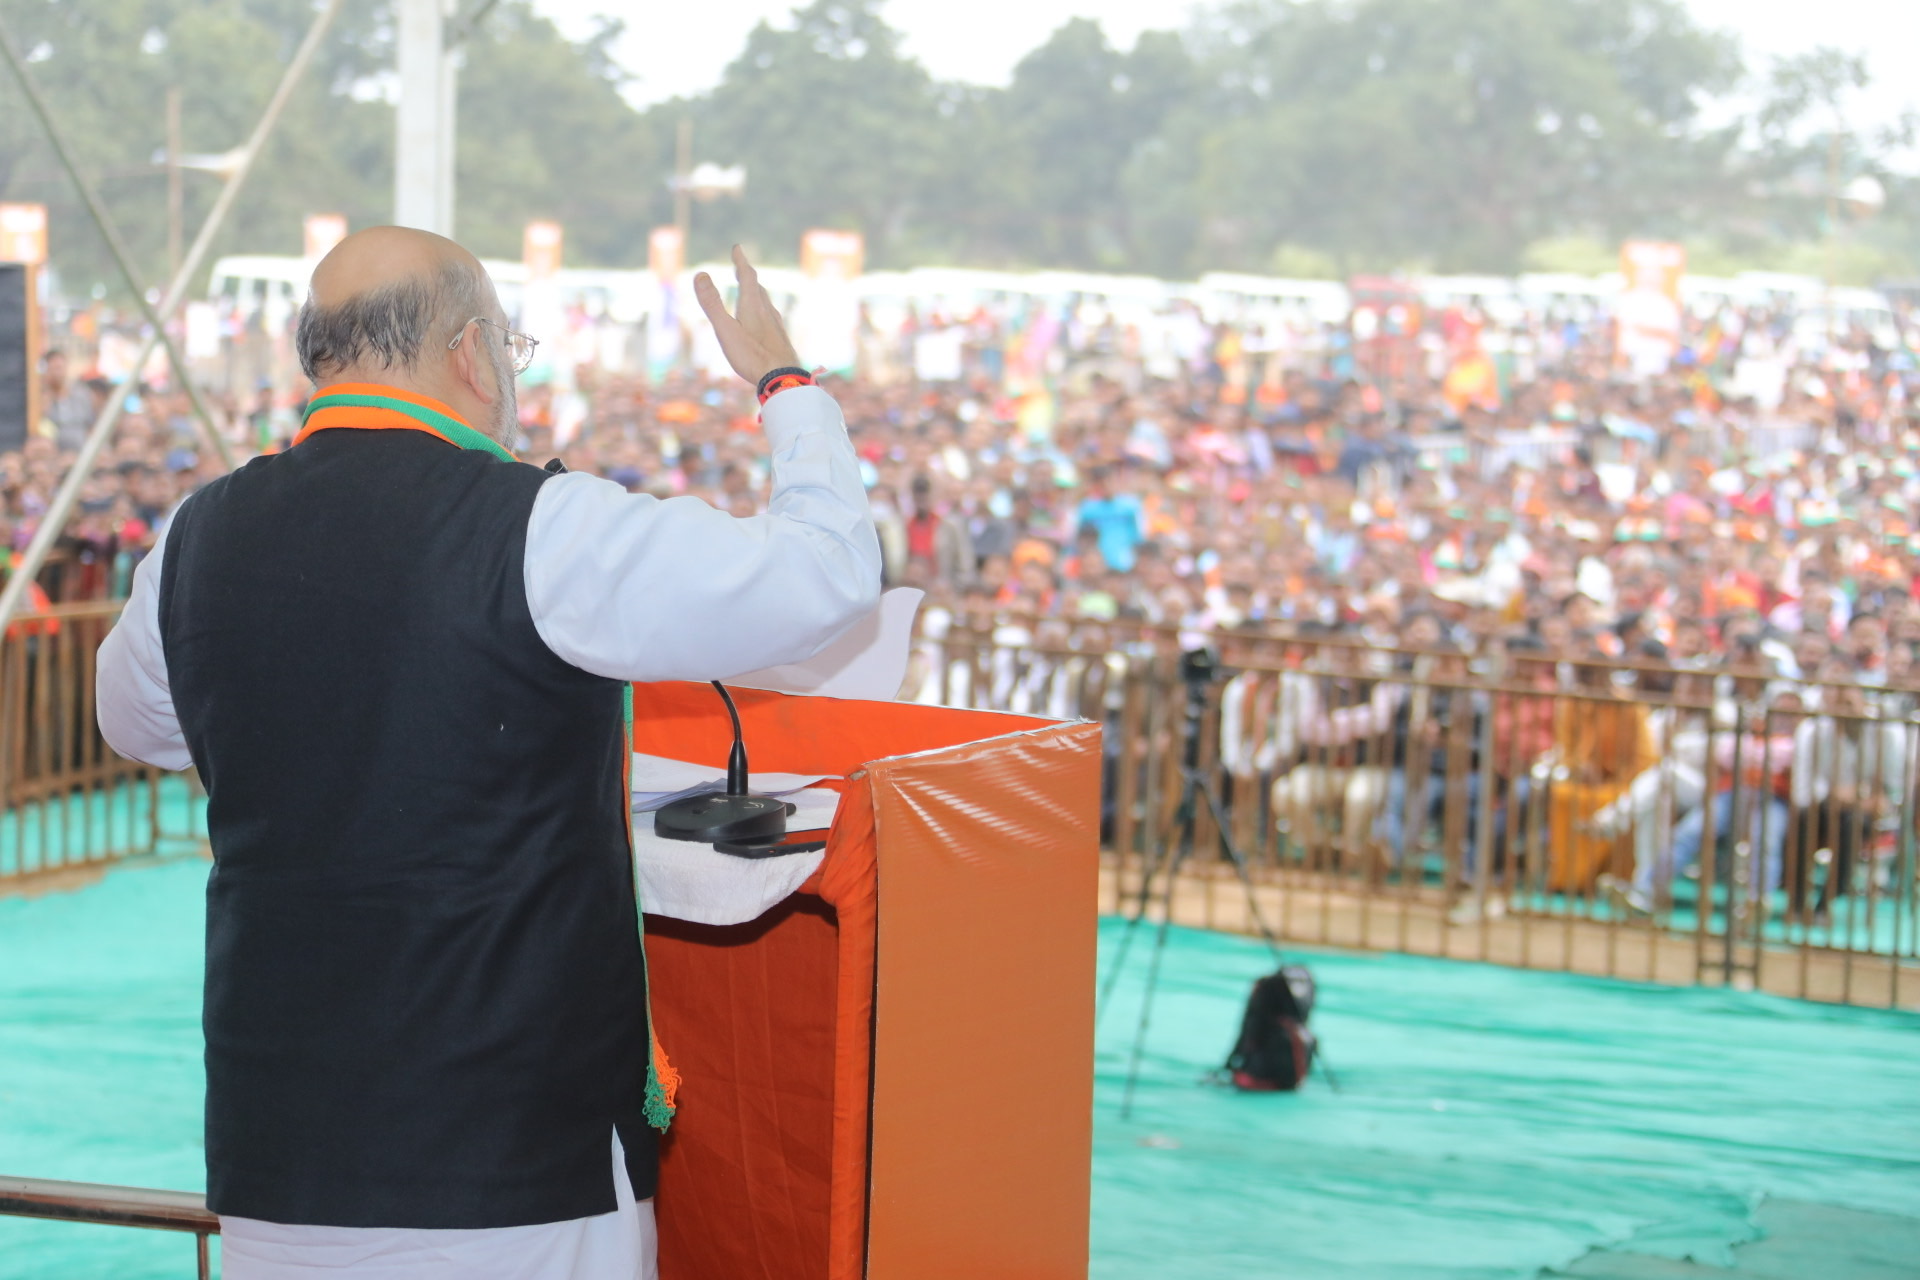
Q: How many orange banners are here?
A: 6